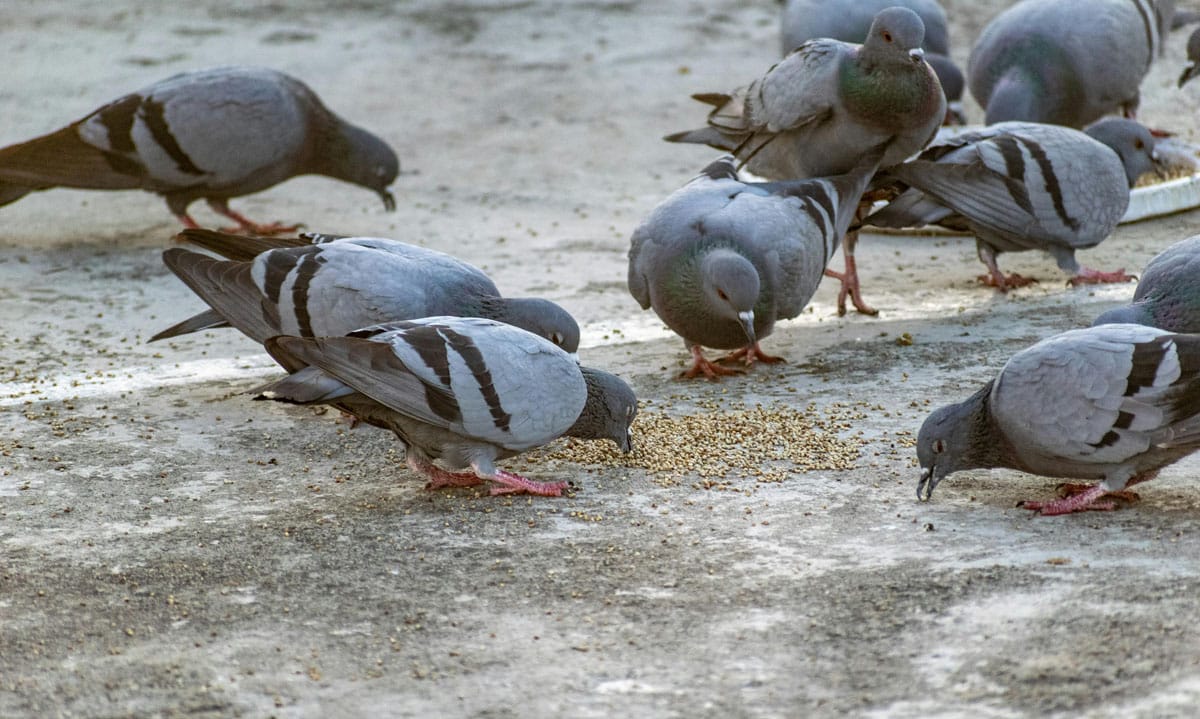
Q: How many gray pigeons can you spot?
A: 11